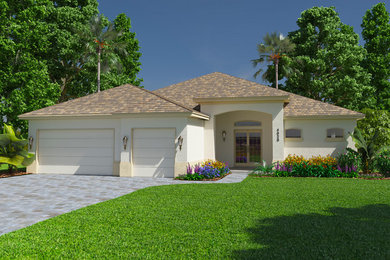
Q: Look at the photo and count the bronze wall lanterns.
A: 4